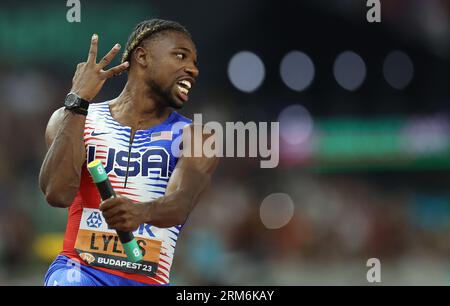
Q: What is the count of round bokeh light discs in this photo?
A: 6